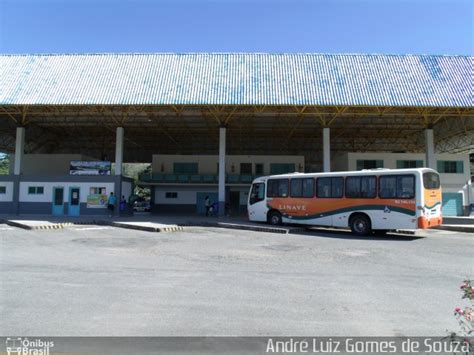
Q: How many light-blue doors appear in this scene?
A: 2